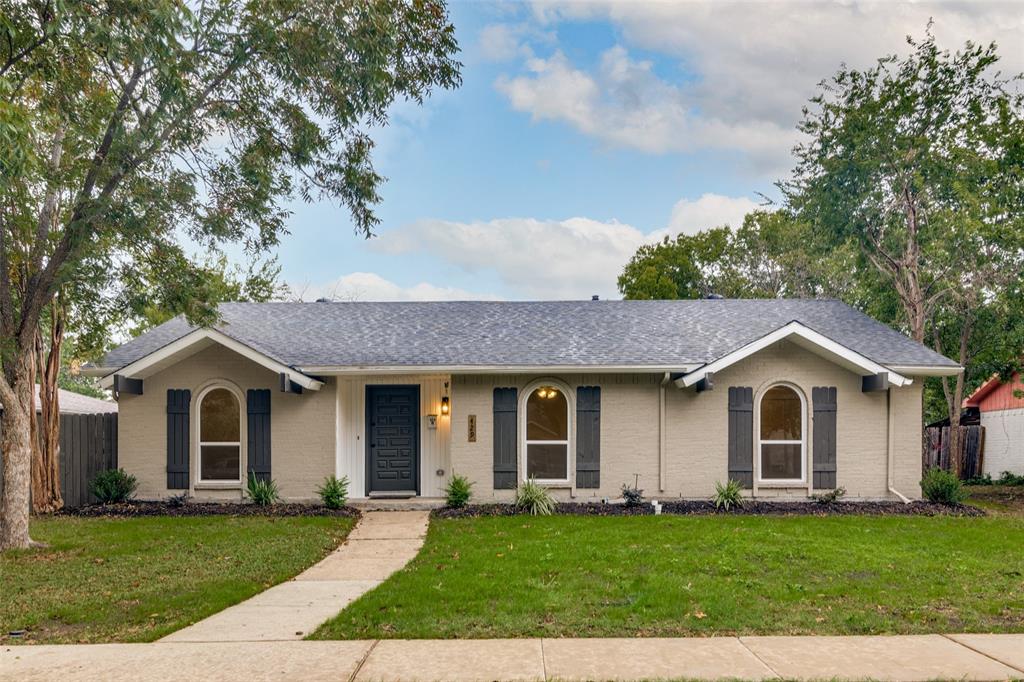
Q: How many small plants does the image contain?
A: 10